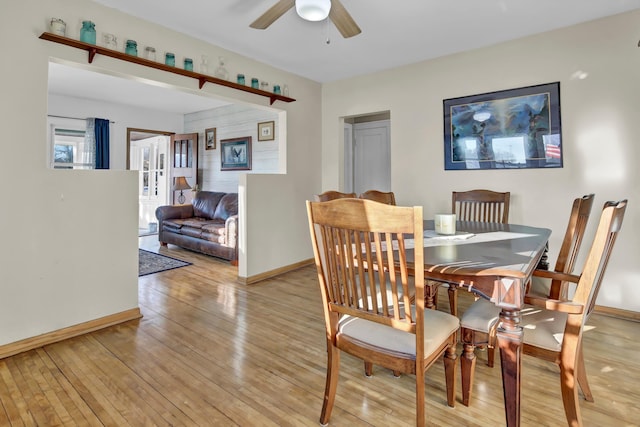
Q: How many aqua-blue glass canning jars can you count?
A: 7